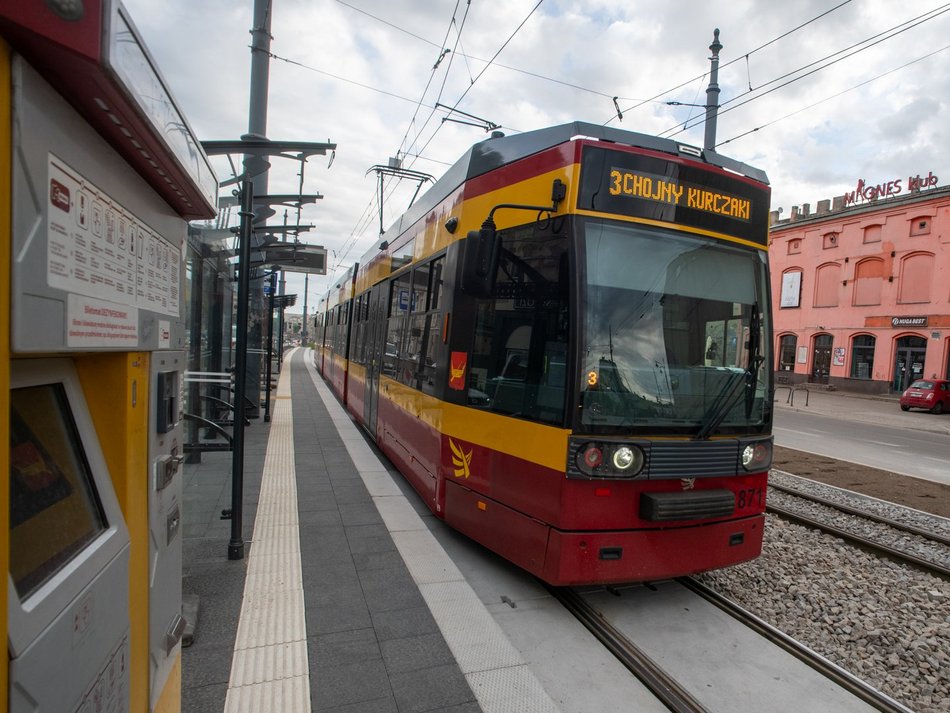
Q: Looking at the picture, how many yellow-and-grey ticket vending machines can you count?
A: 1